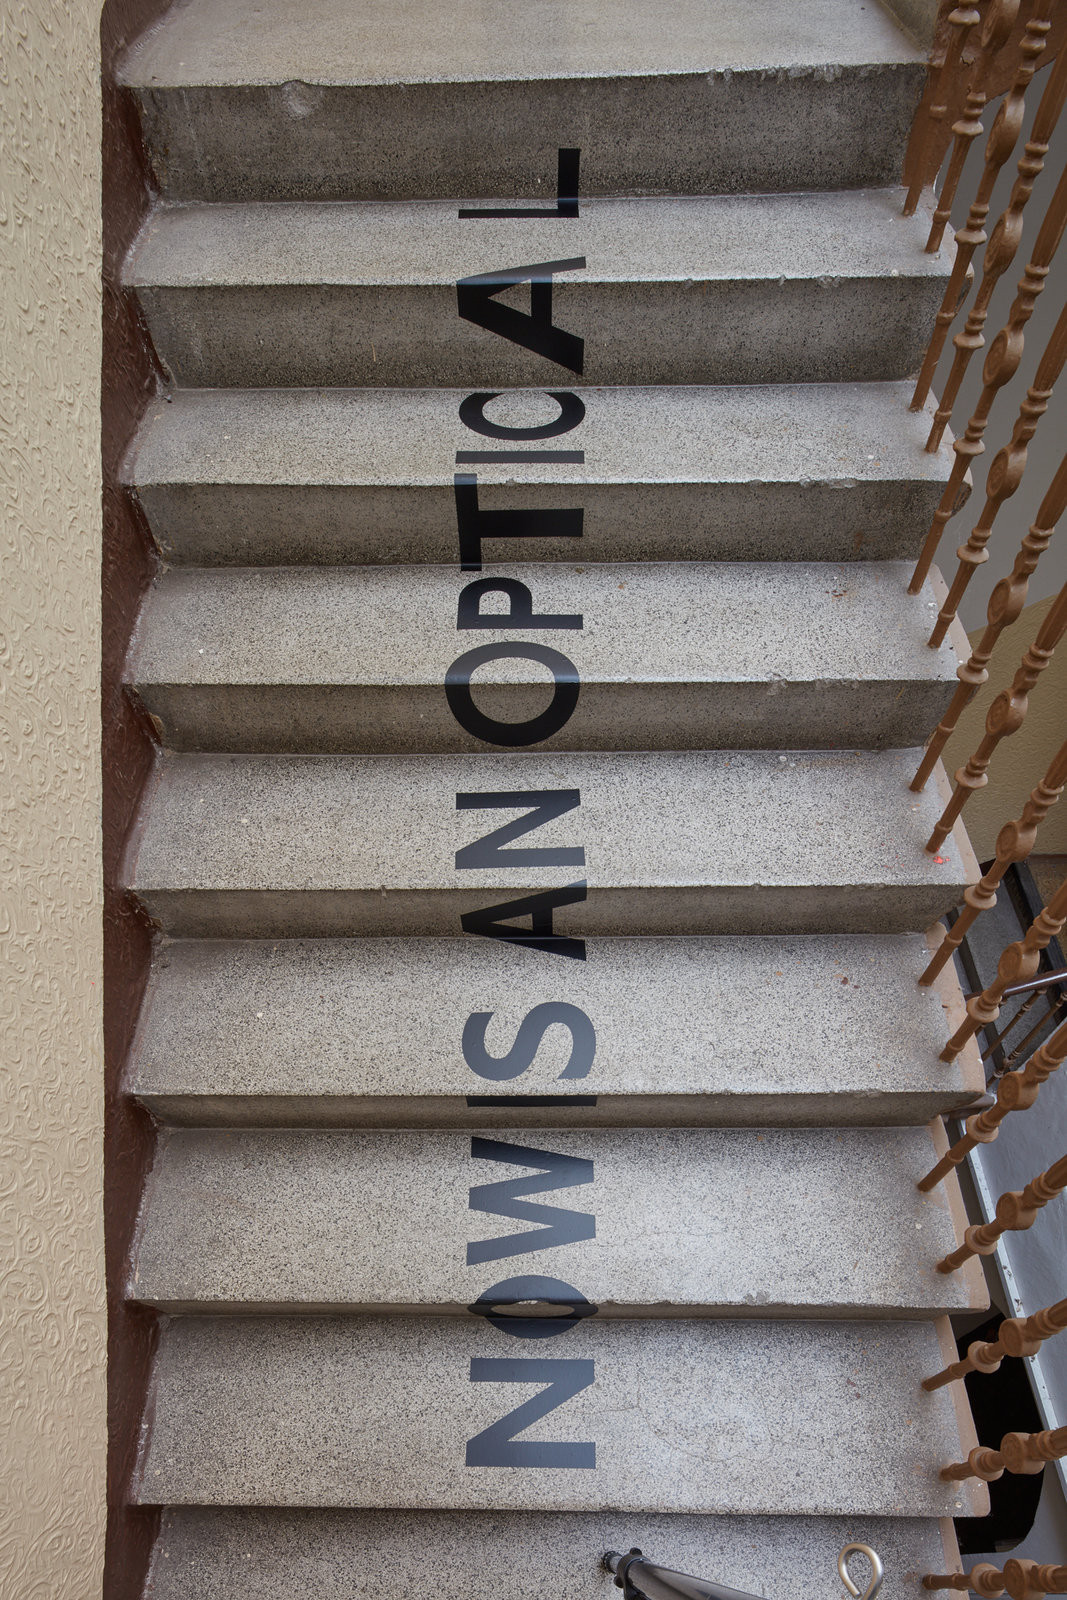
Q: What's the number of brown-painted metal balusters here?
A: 15